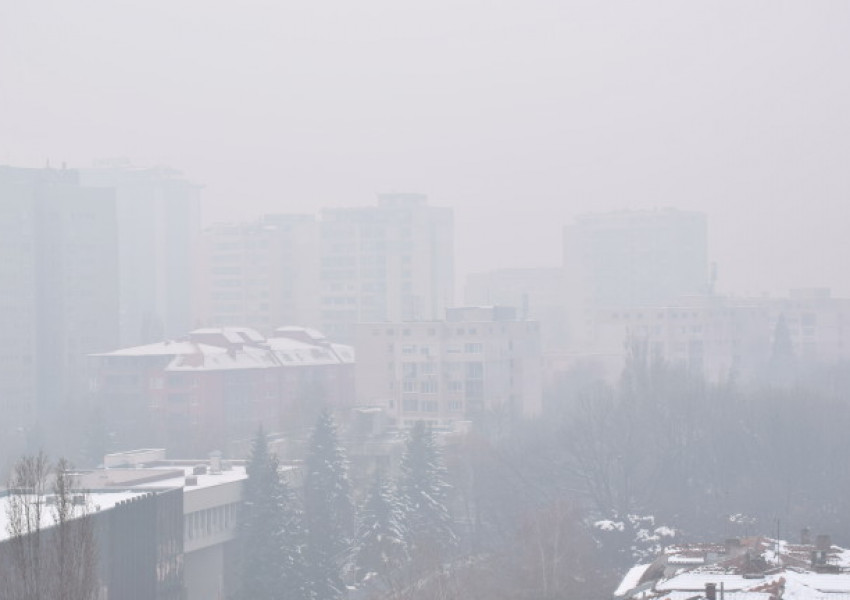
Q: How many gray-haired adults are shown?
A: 0